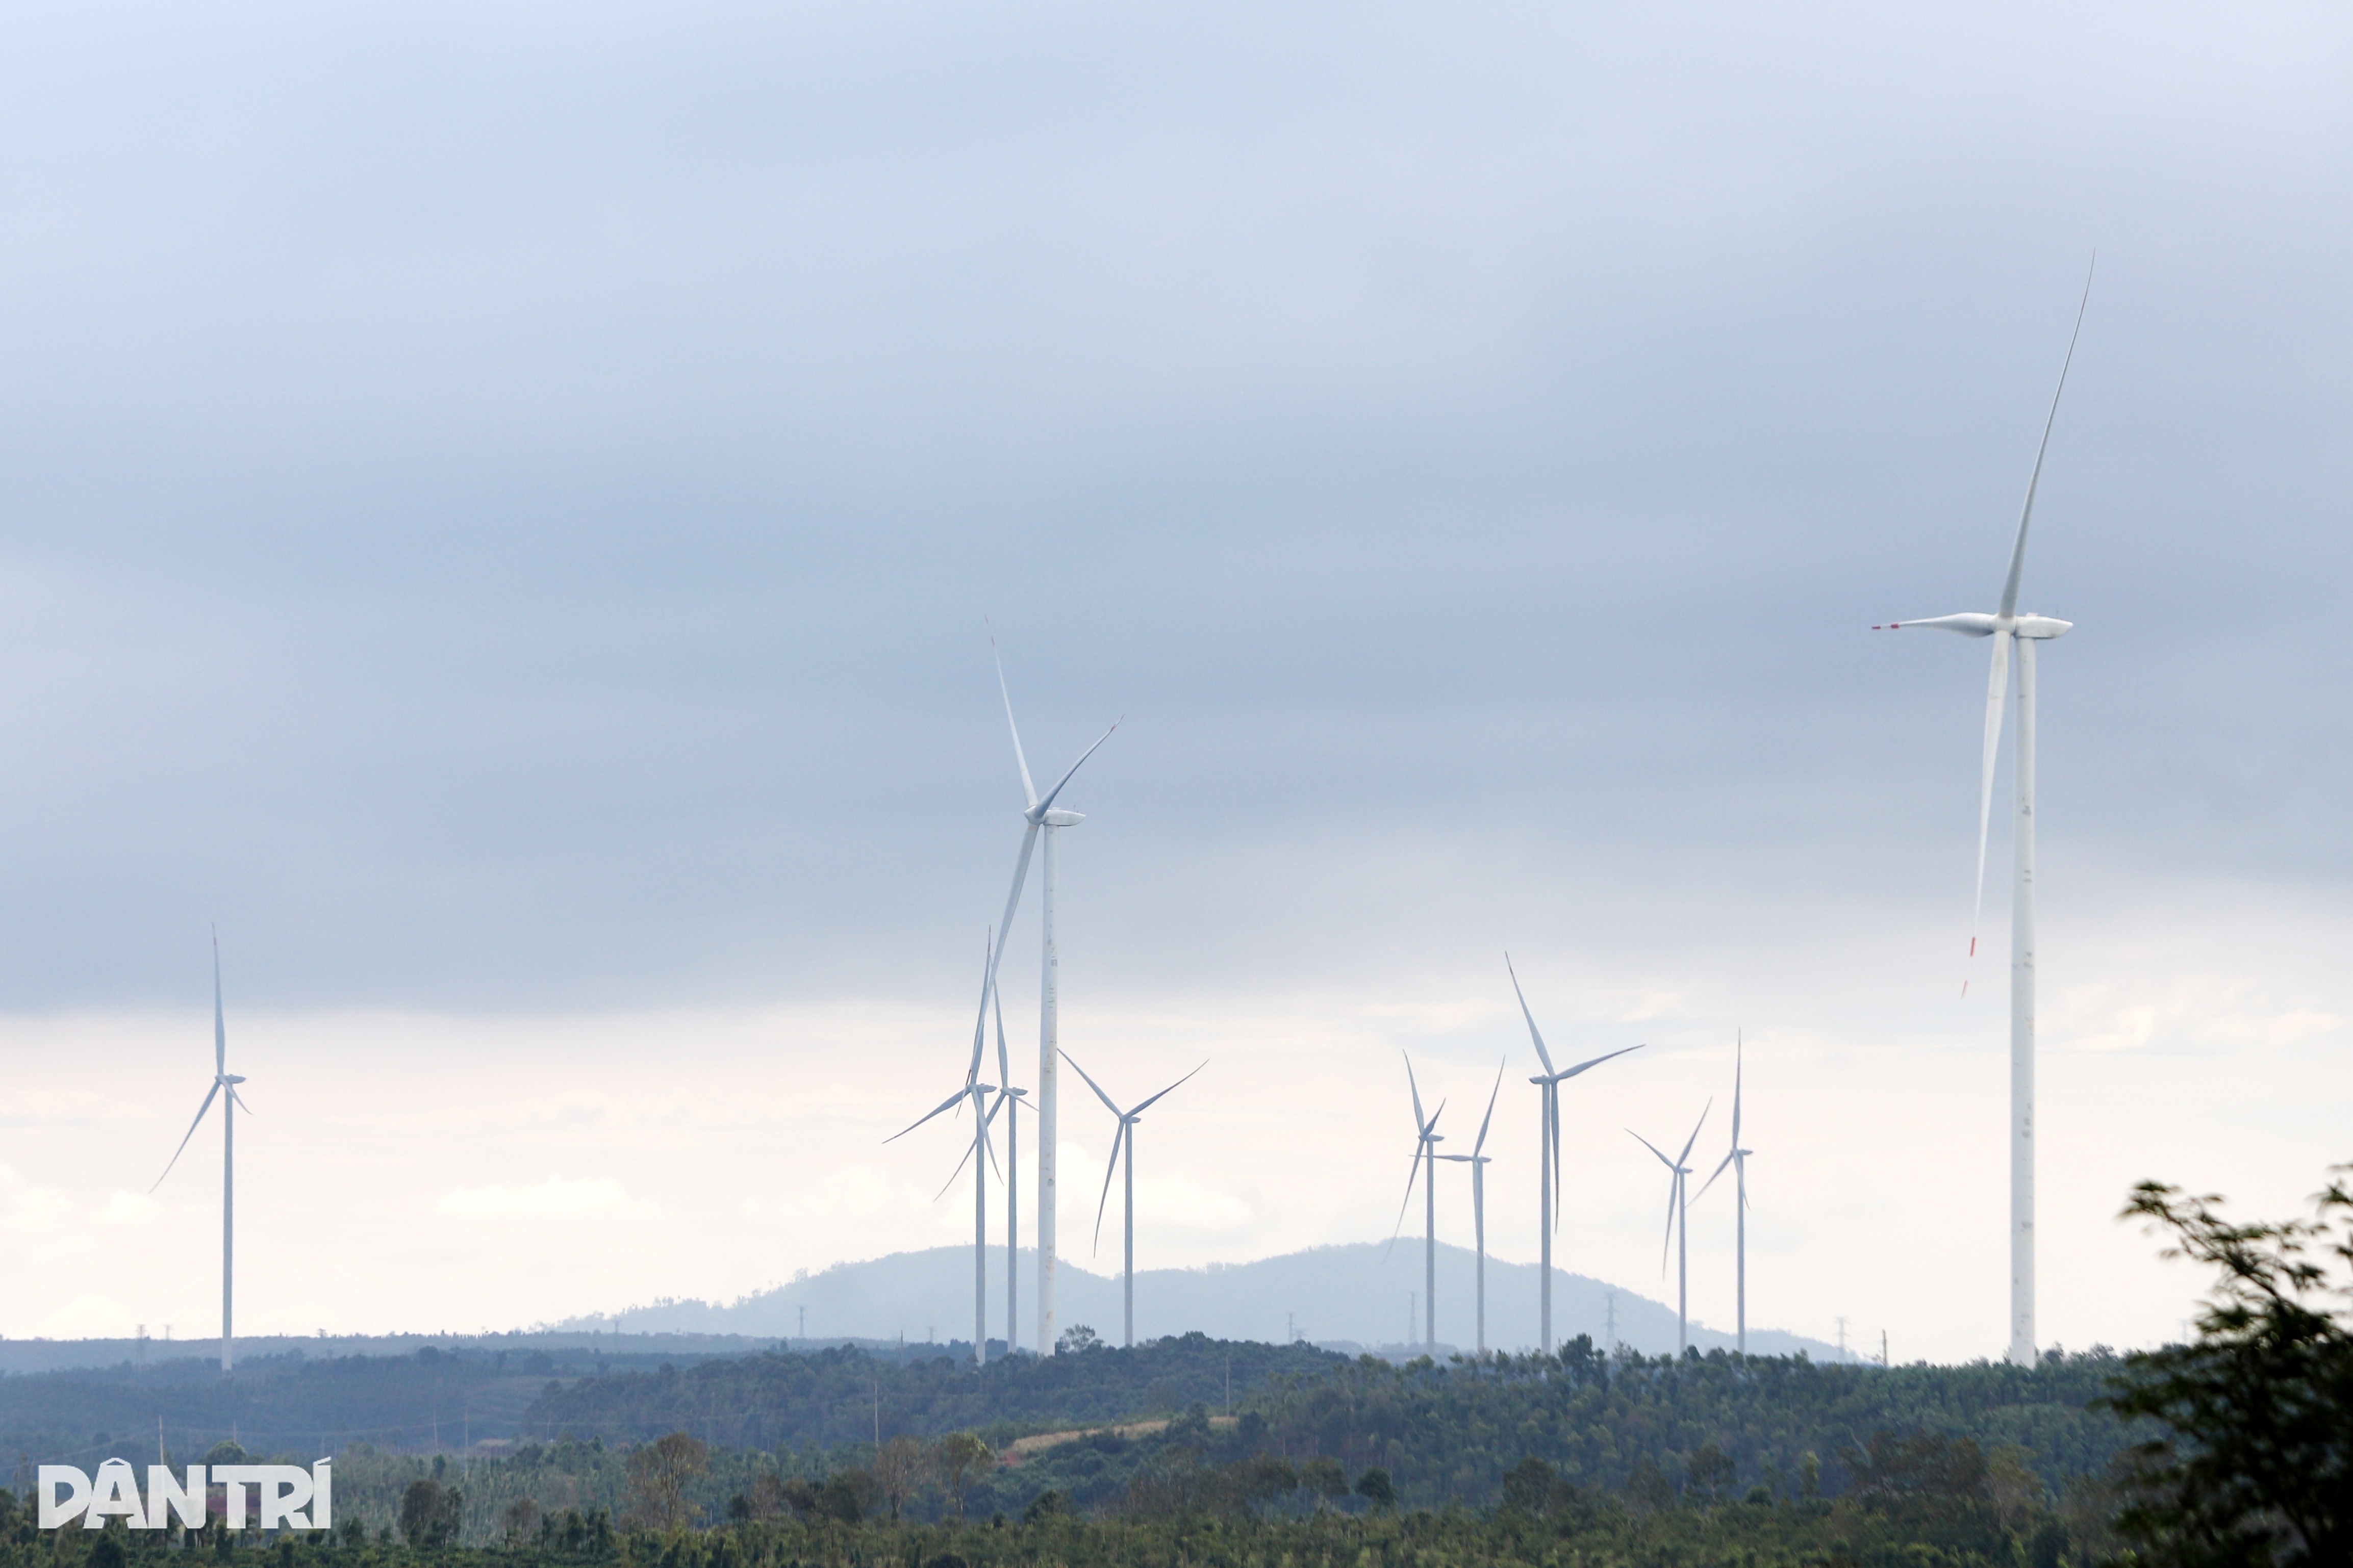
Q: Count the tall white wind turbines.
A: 11